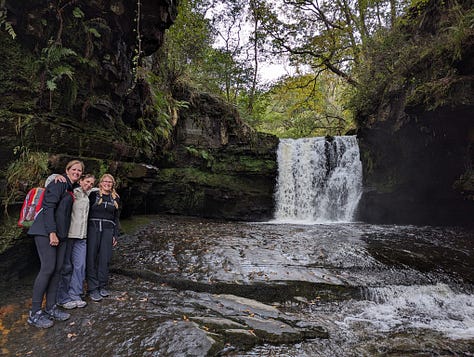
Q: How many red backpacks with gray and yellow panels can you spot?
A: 1